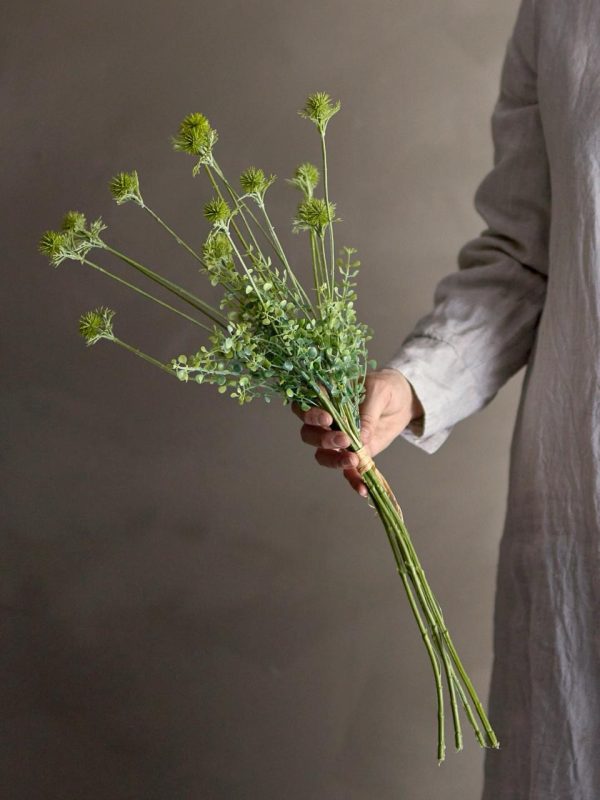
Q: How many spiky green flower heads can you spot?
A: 12